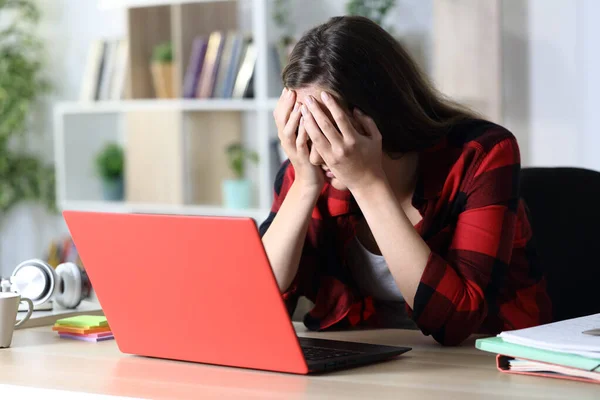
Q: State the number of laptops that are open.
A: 1